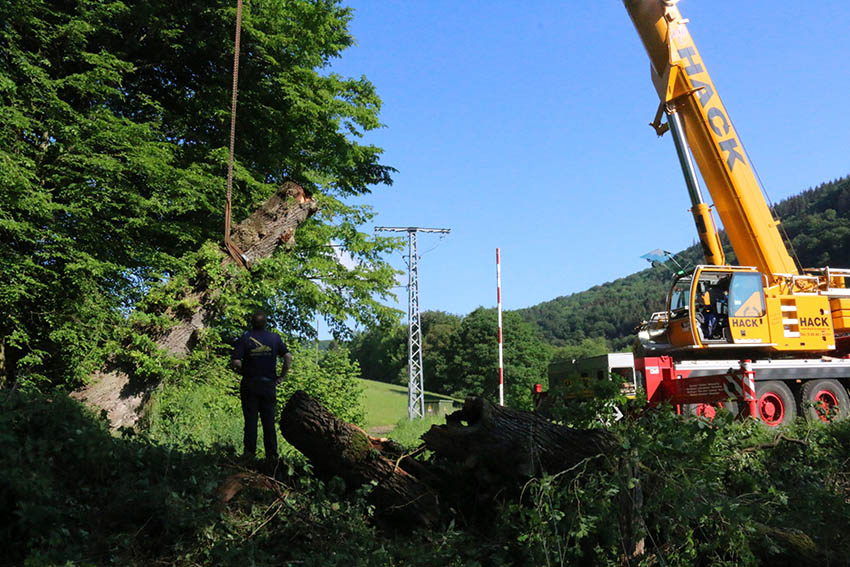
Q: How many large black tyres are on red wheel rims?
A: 3